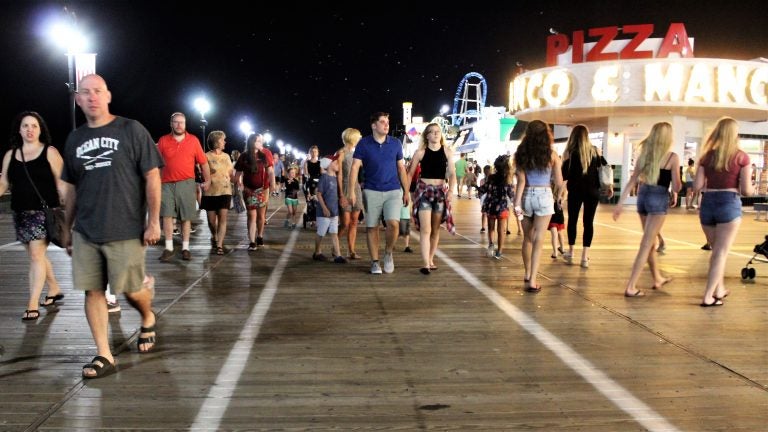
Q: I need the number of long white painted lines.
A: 2